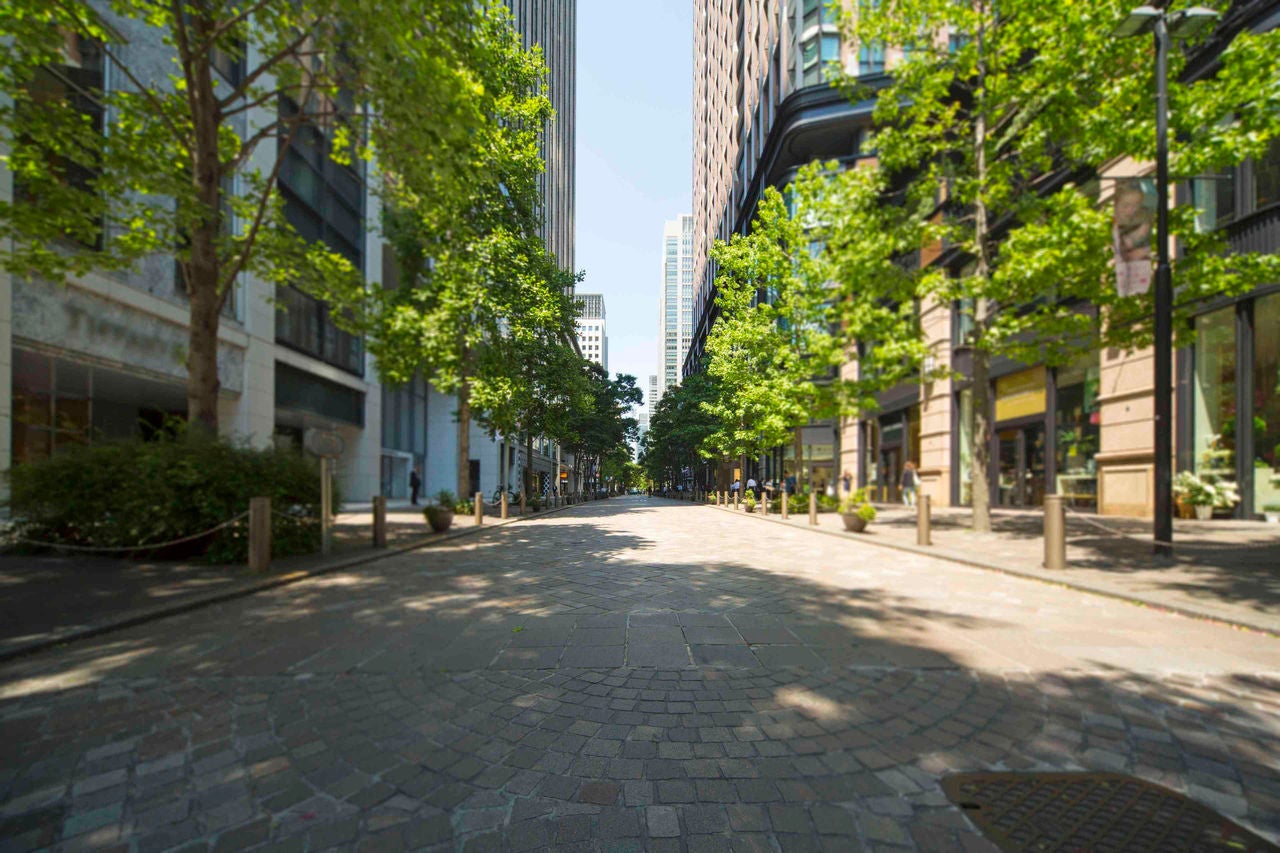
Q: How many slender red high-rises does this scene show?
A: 0